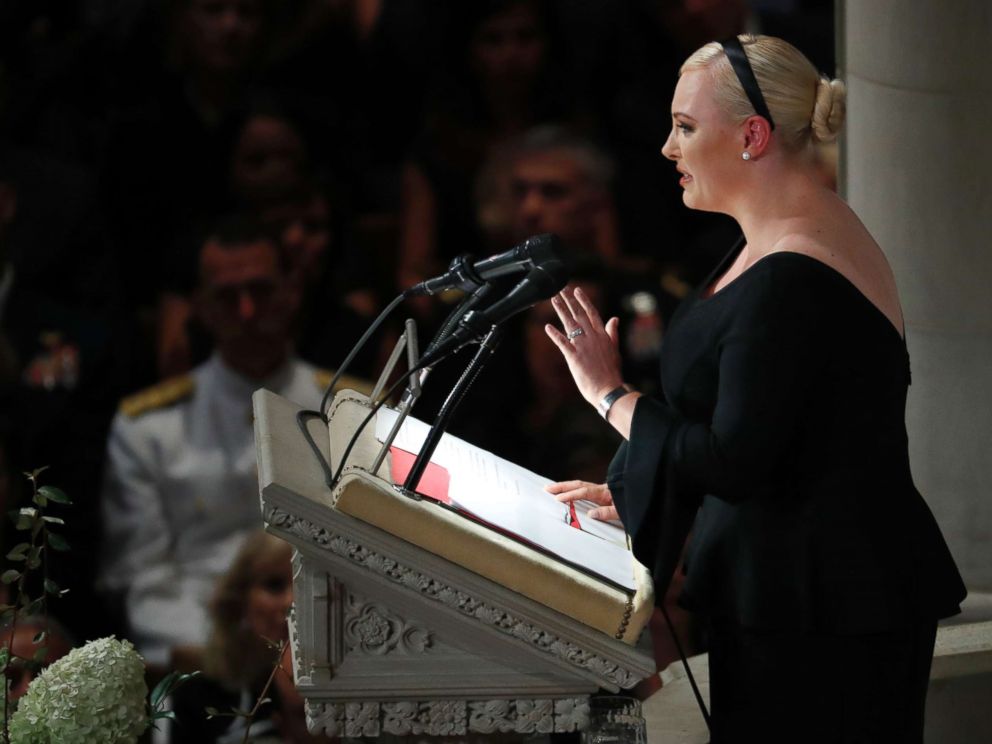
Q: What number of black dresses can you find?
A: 1